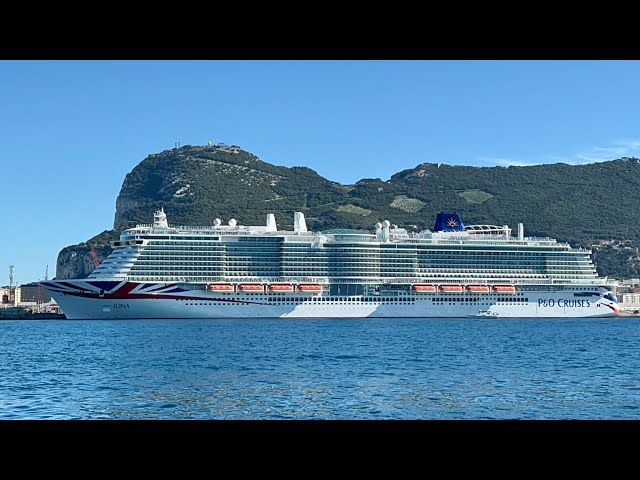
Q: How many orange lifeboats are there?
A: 8